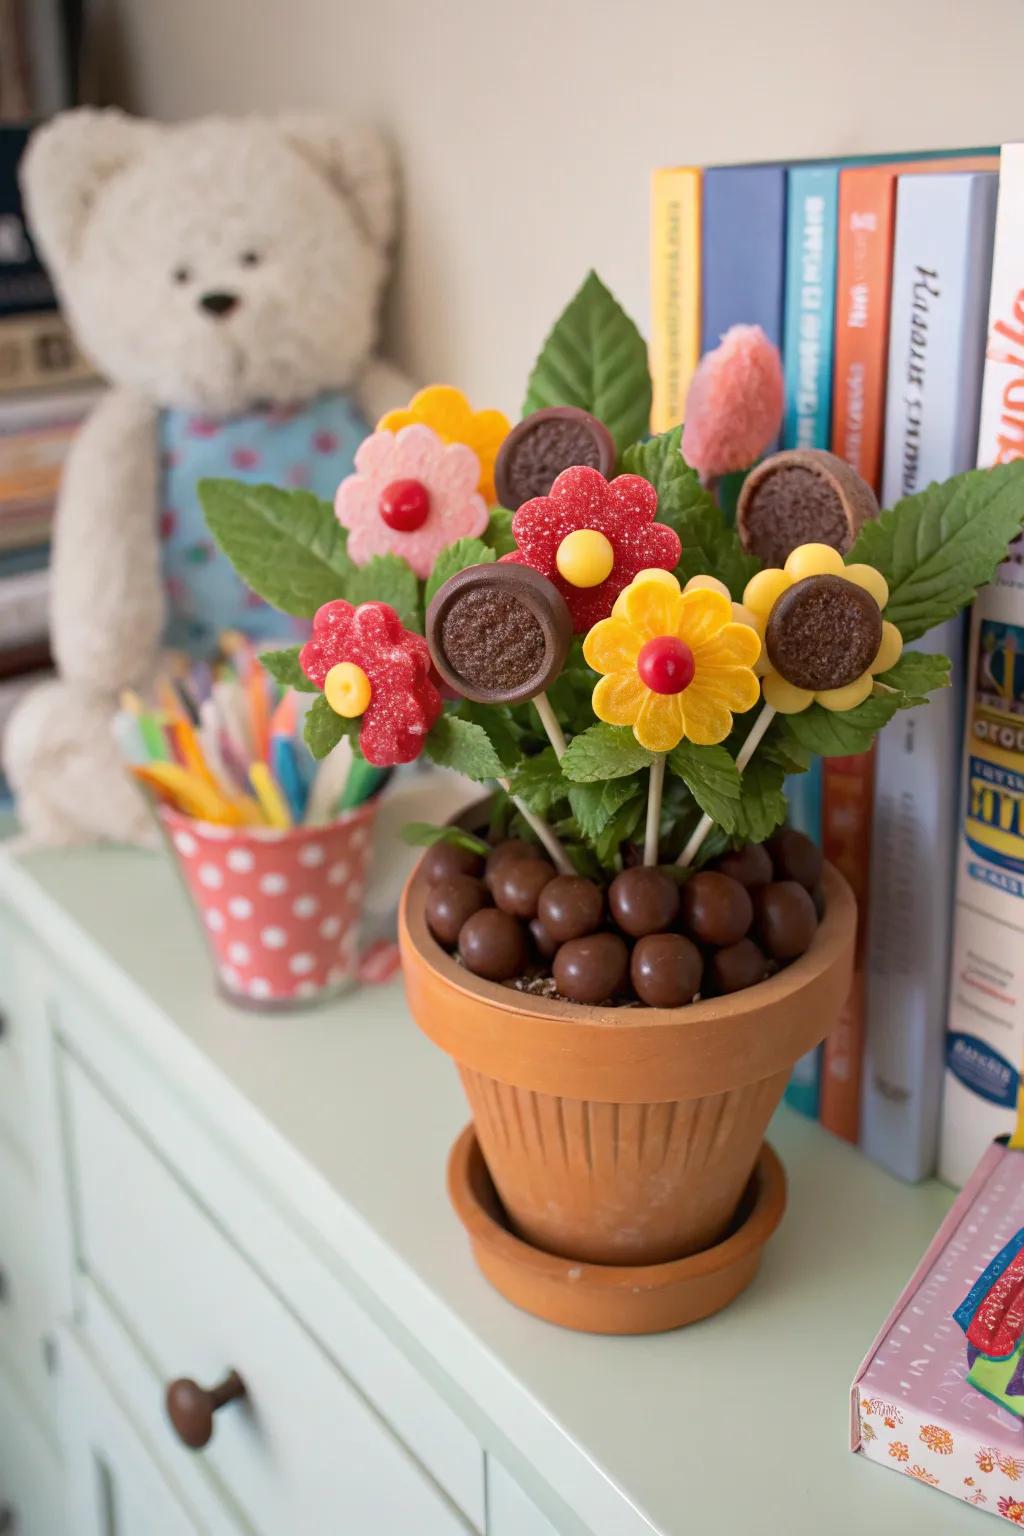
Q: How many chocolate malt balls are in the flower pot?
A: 15